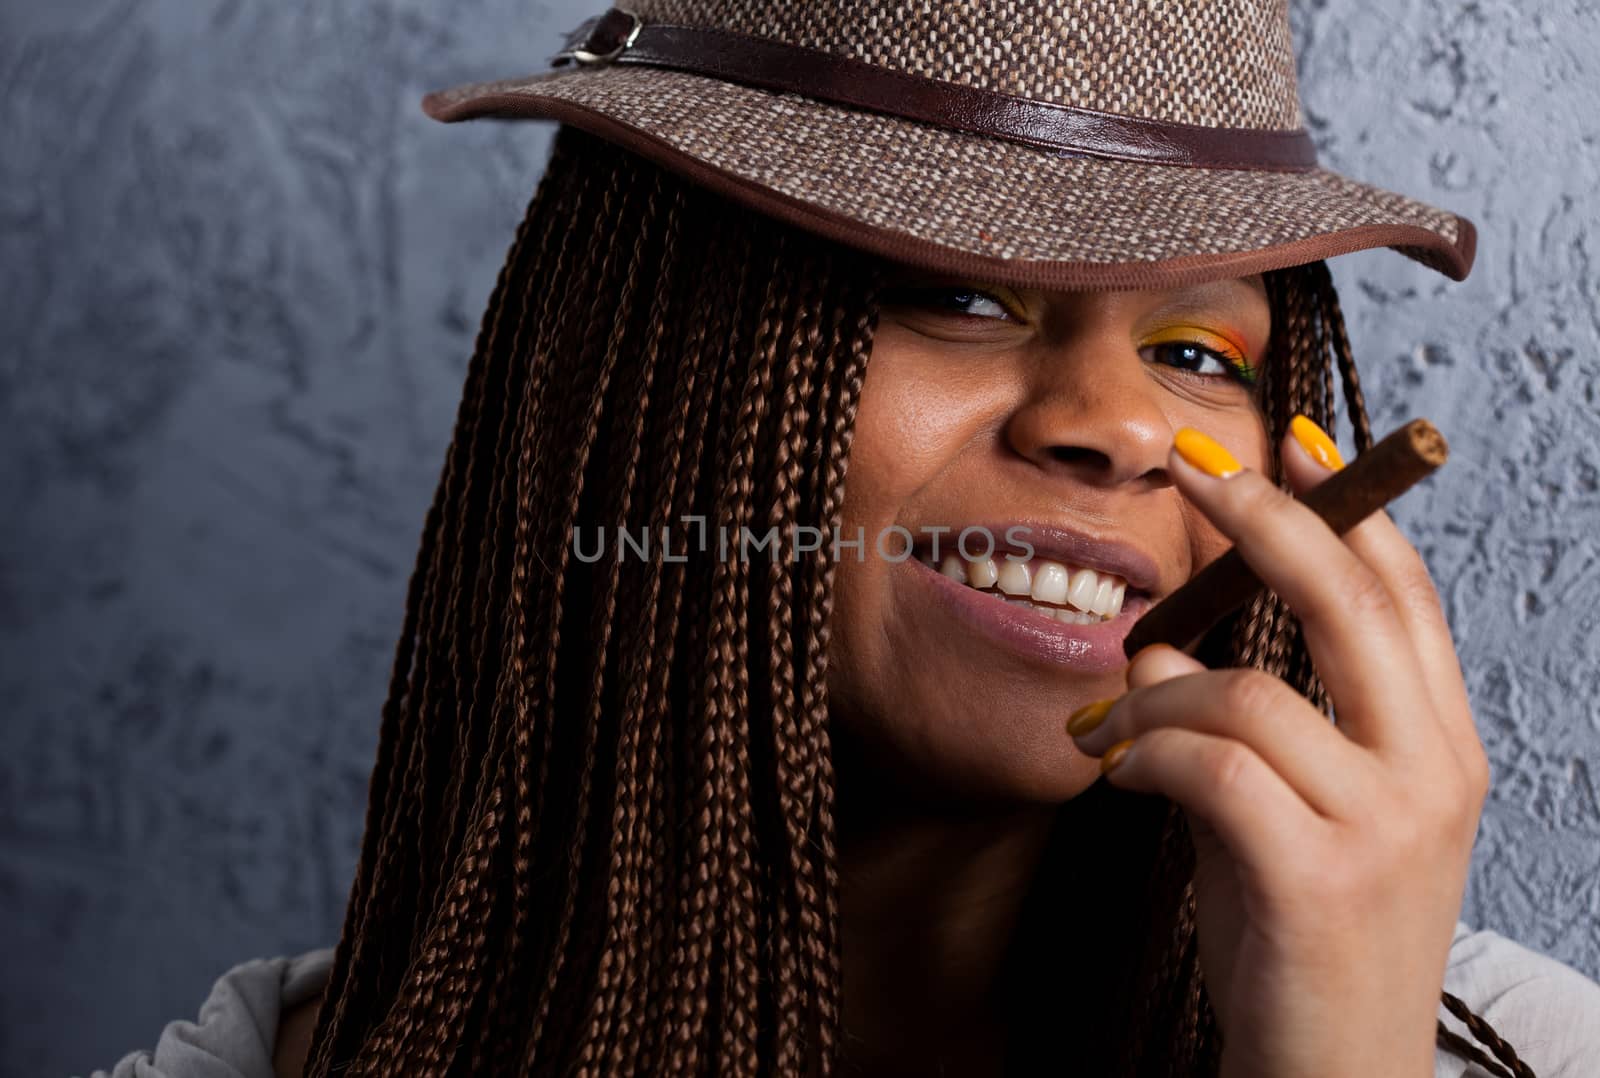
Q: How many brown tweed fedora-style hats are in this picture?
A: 1